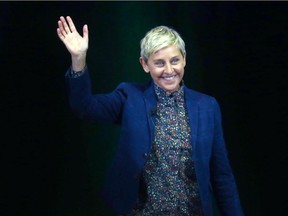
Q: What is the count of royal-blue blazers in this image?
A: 1